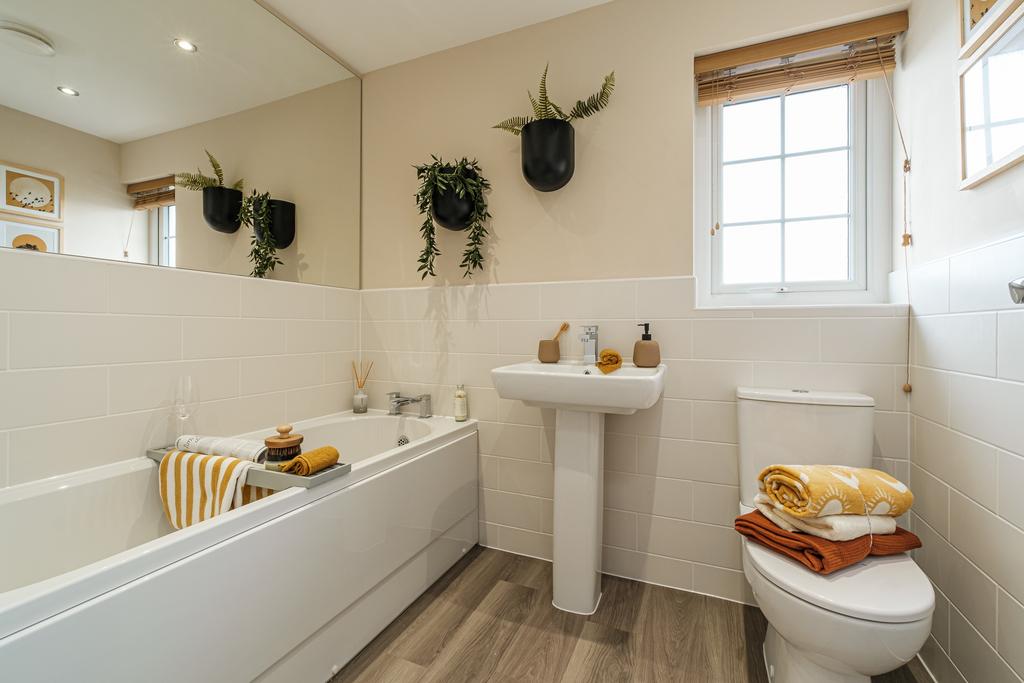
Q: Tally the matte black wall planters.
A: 2